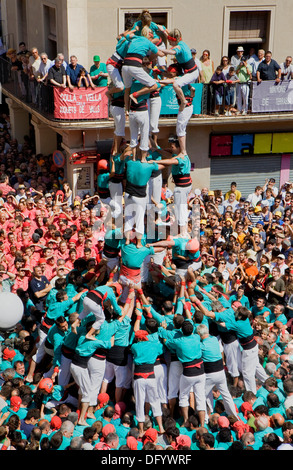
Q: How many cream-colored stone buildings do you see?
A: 1